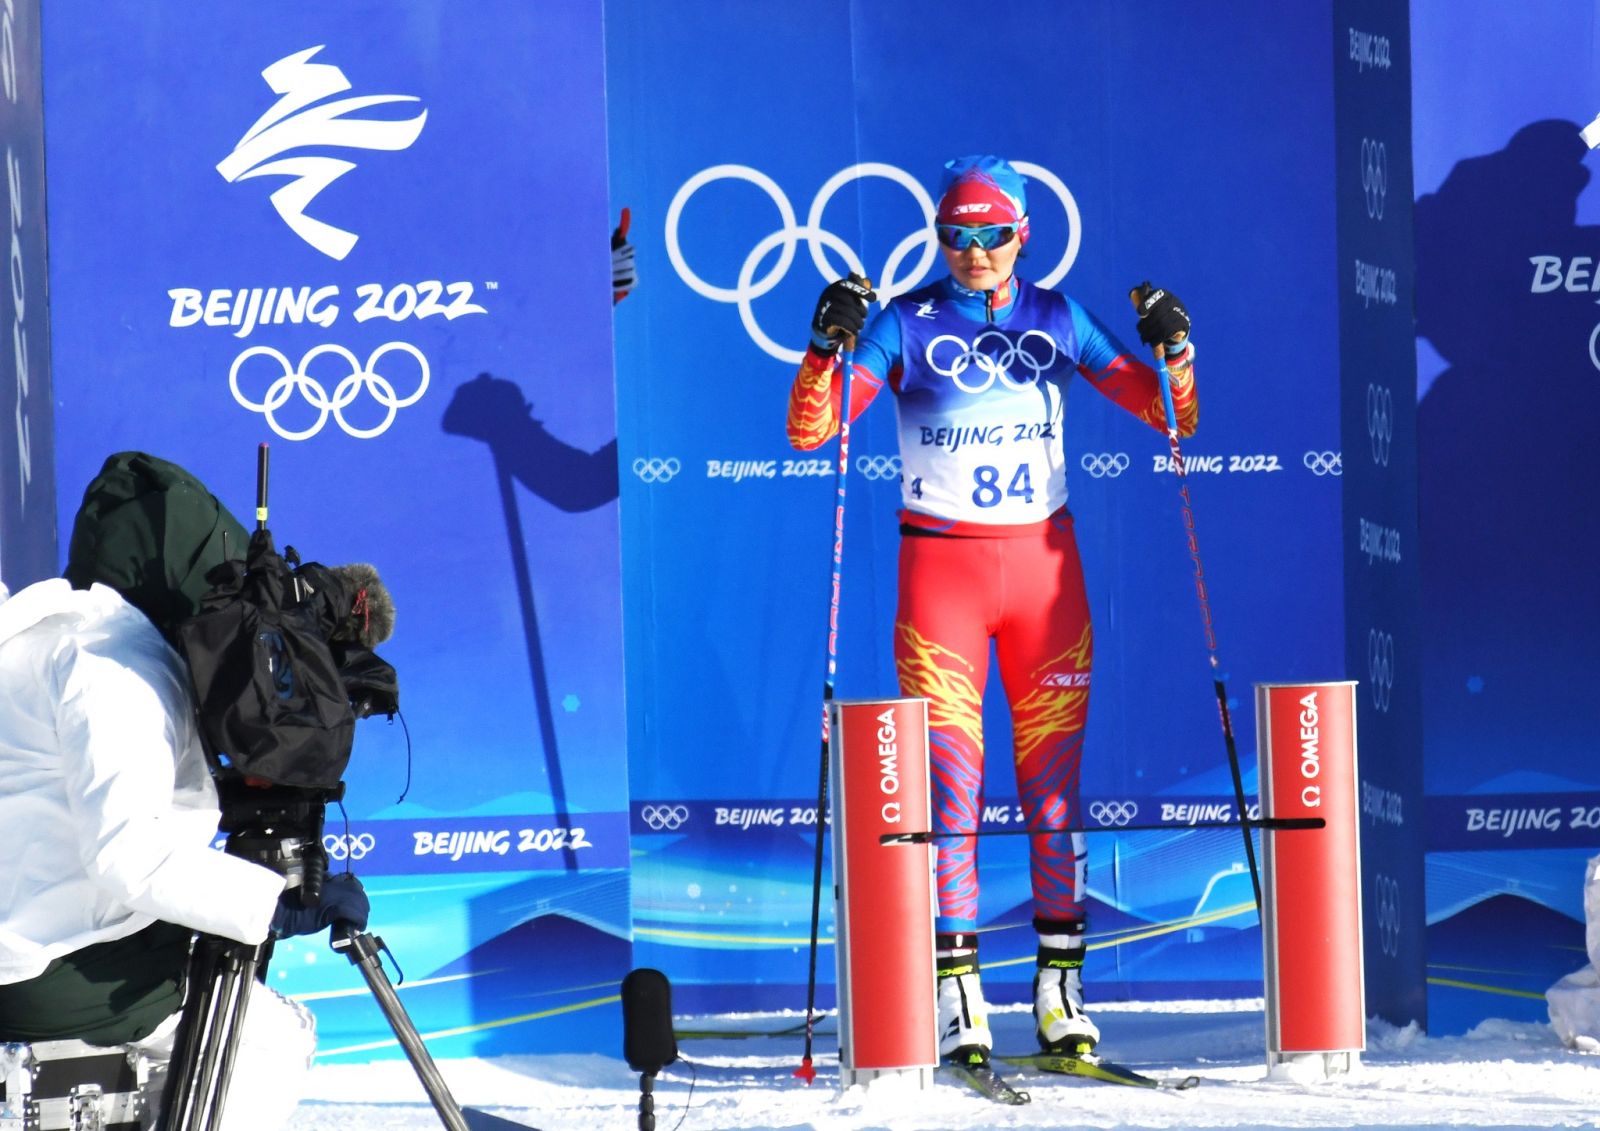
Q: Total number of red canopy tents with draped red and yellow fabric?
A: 0